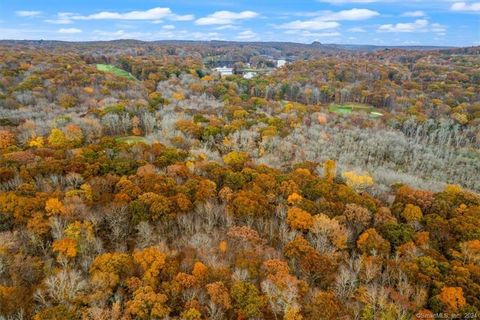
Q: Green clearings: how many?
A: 3